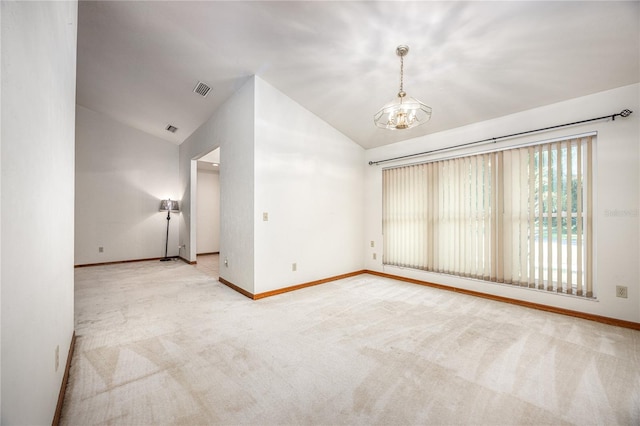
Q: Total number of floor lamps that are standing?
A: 1